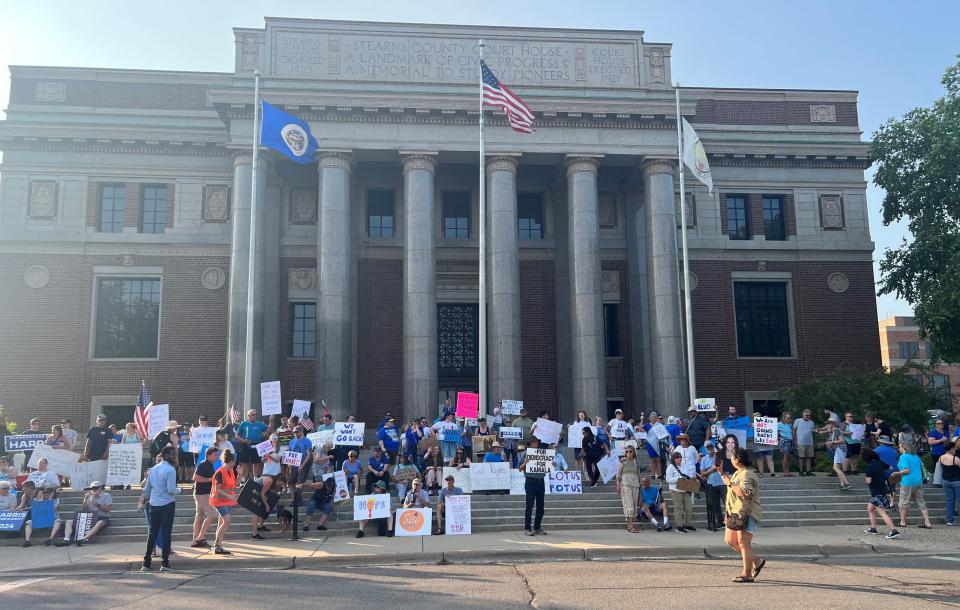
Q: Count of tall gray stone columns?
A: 6